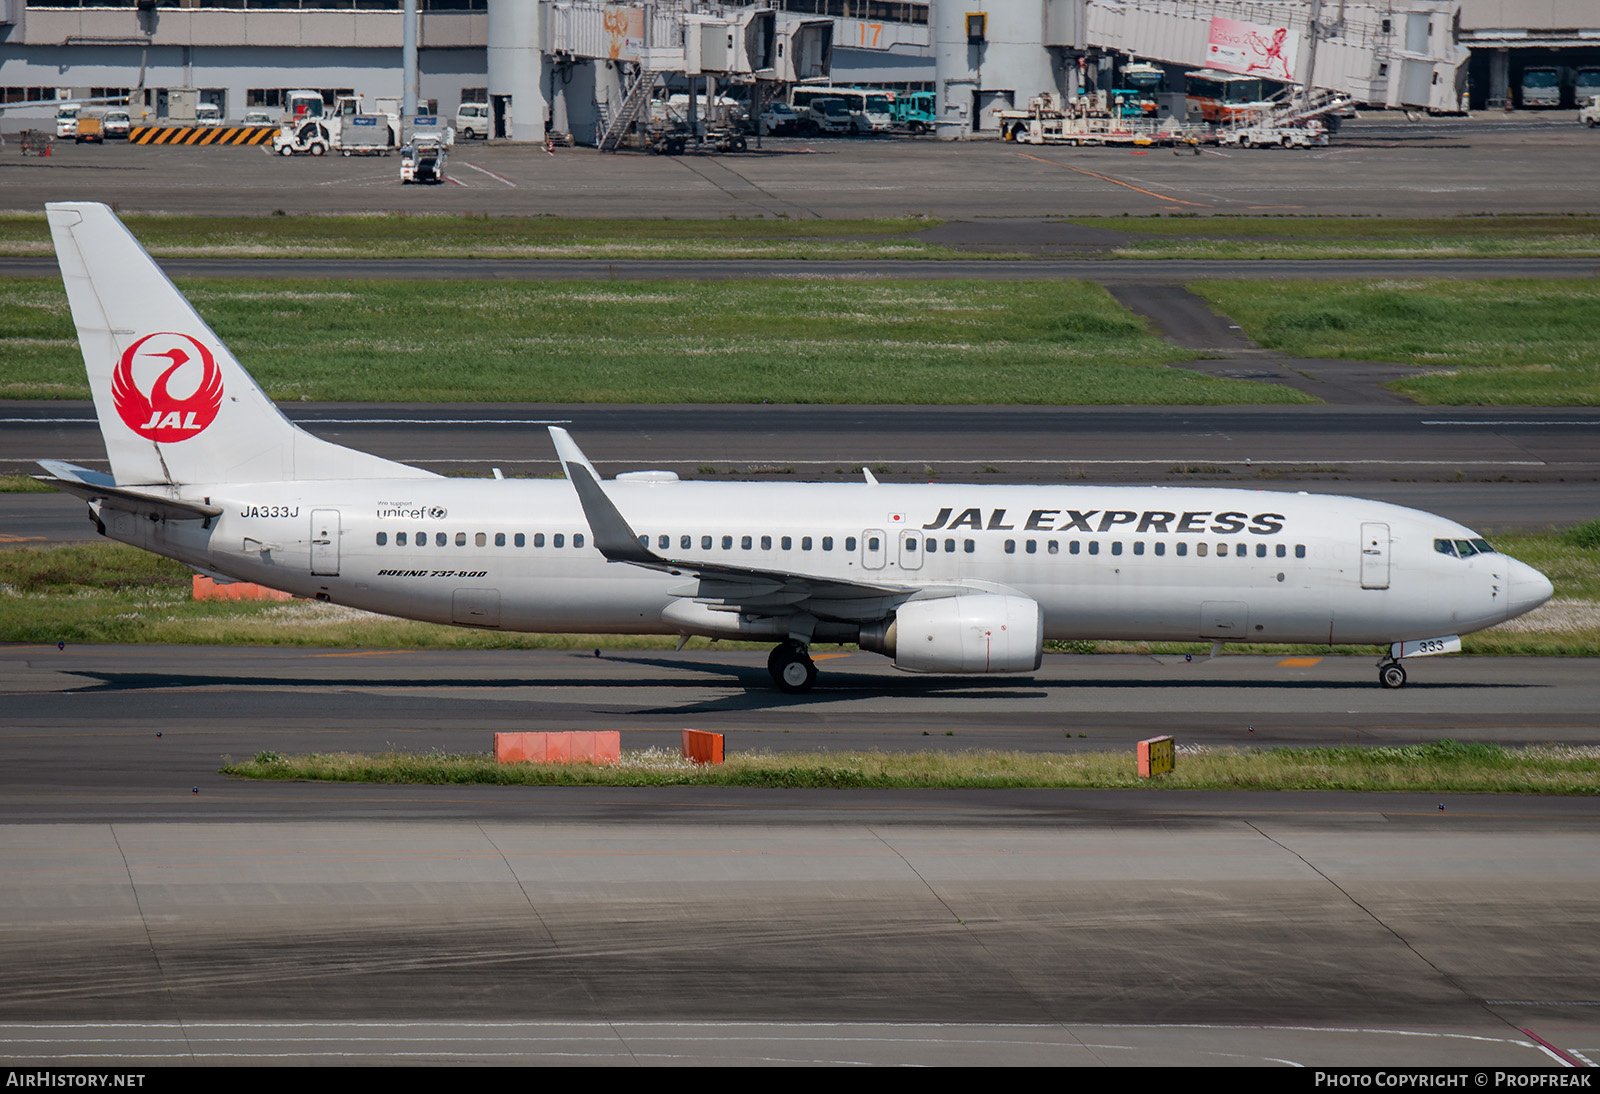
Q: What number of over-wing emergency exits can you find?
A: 2